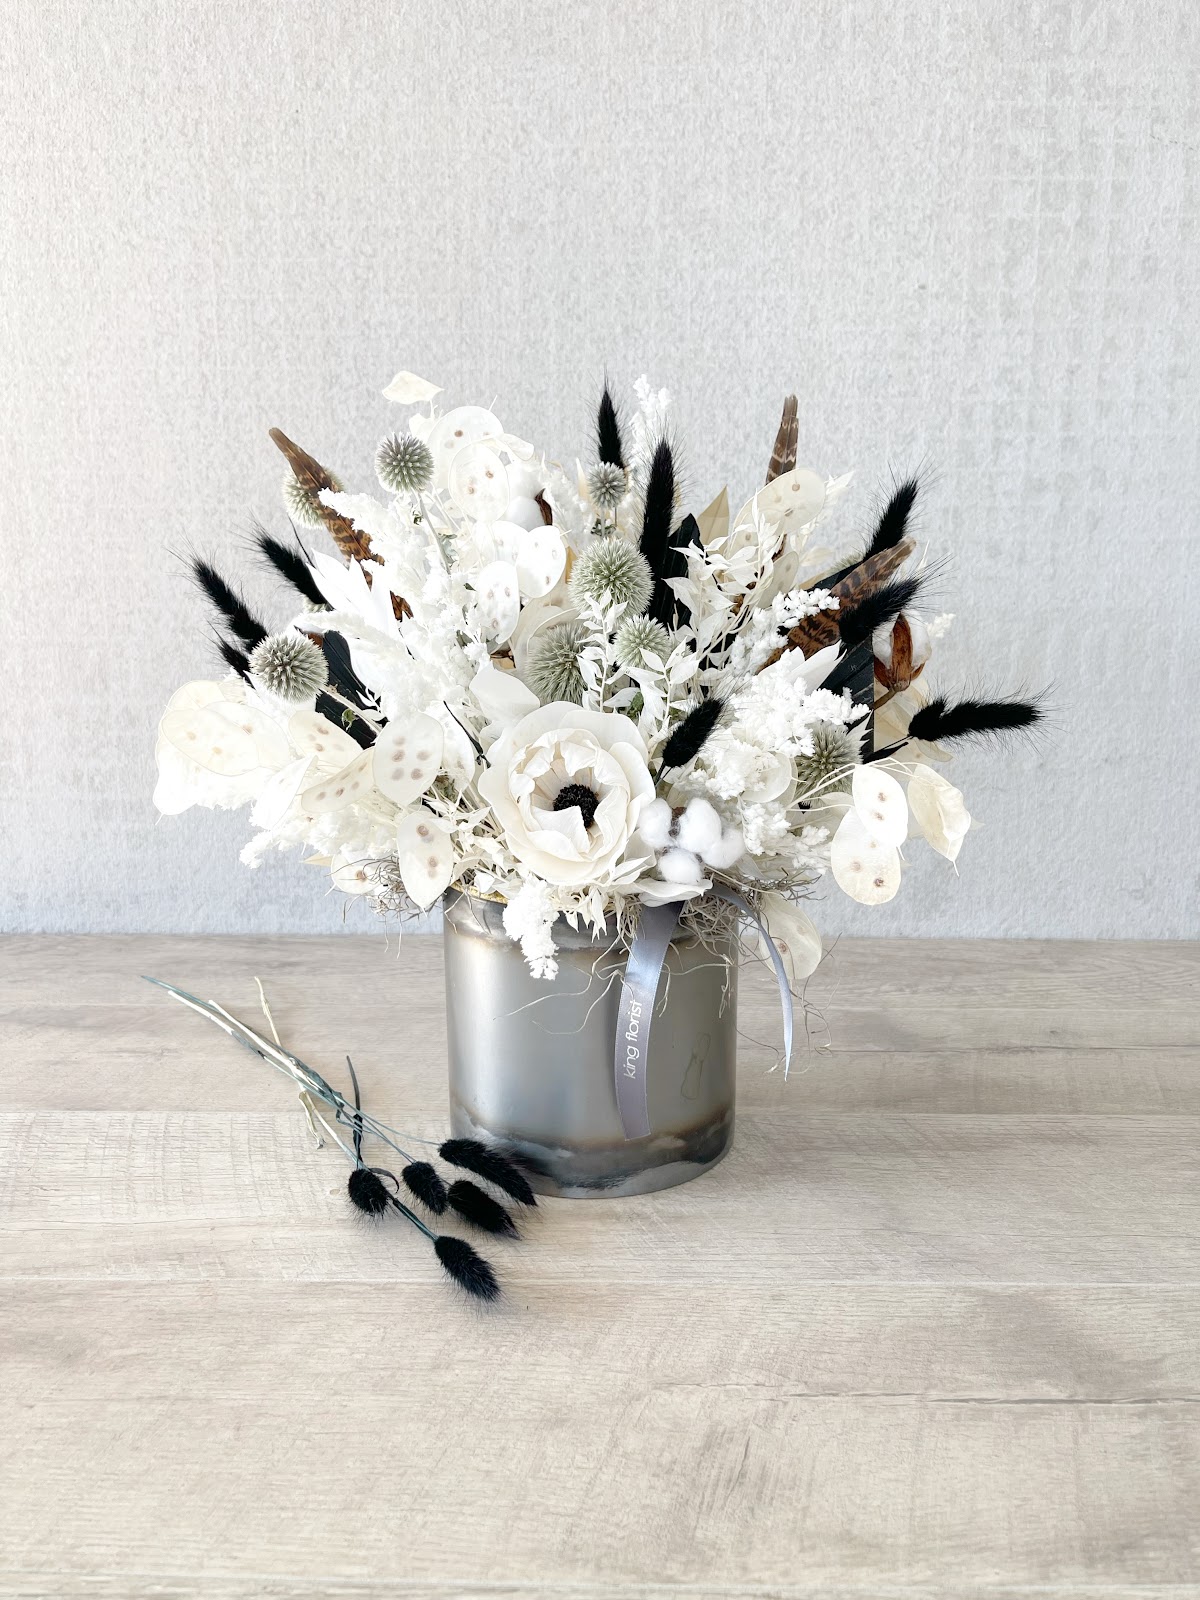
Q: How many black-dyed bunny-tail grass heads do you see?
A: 14